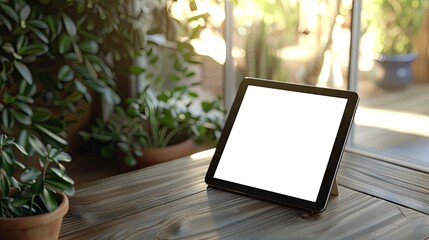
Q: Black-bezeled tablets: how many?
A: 1